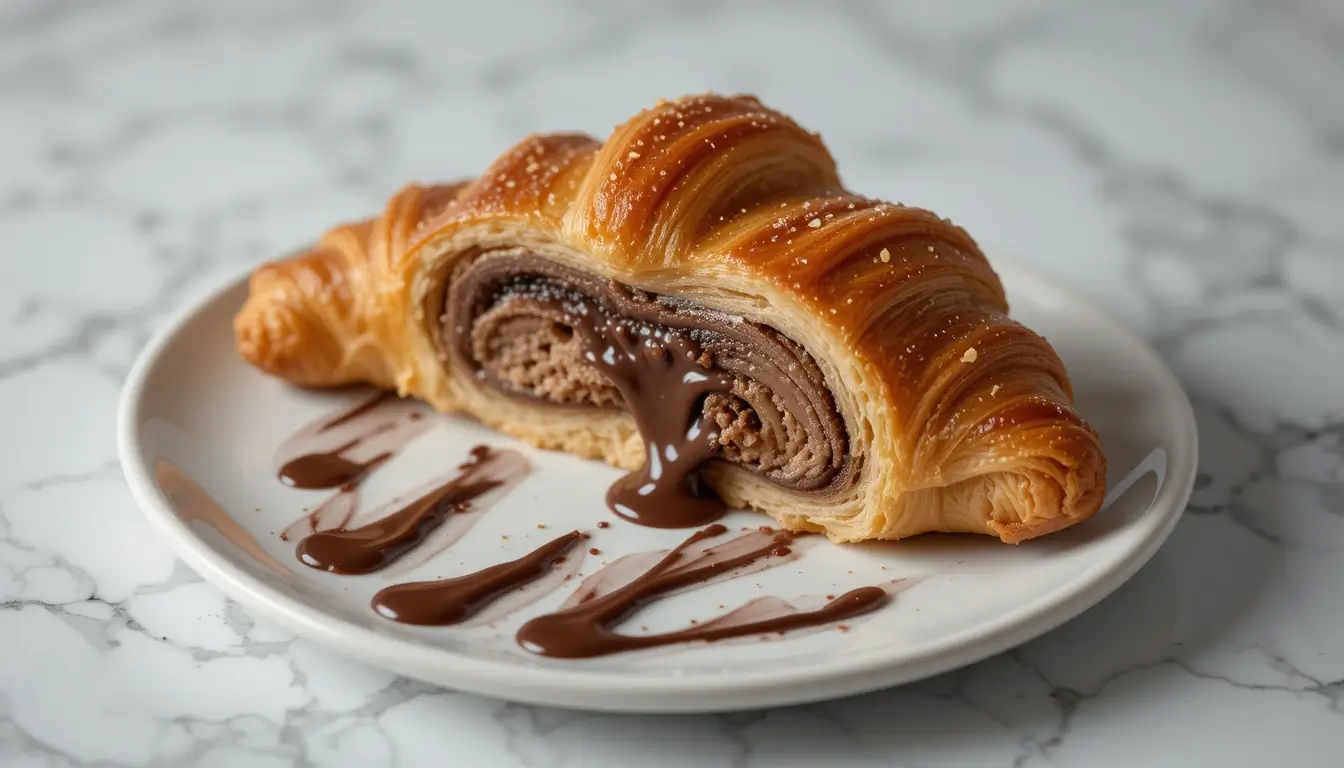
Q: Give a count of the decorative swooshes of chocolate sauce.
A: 4